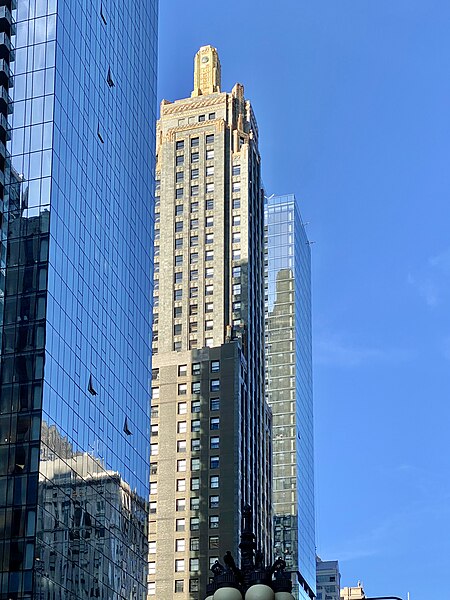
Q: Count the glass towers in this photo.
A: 2